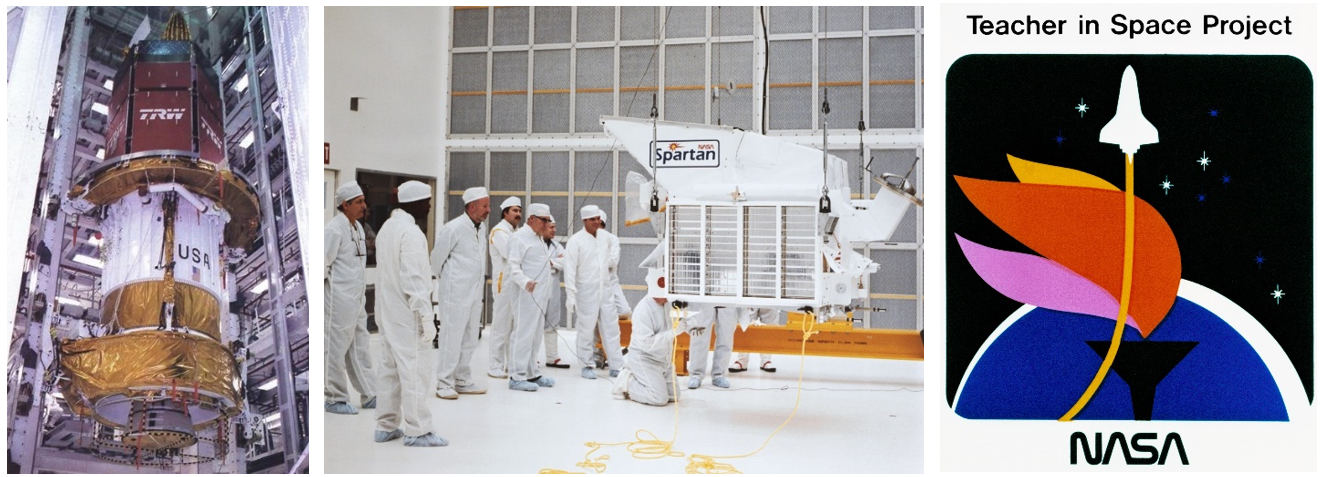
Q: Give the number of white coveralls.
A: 11